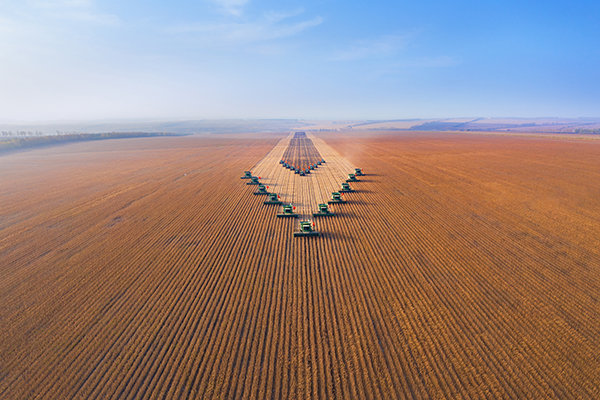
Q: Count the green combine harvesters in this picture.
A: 11